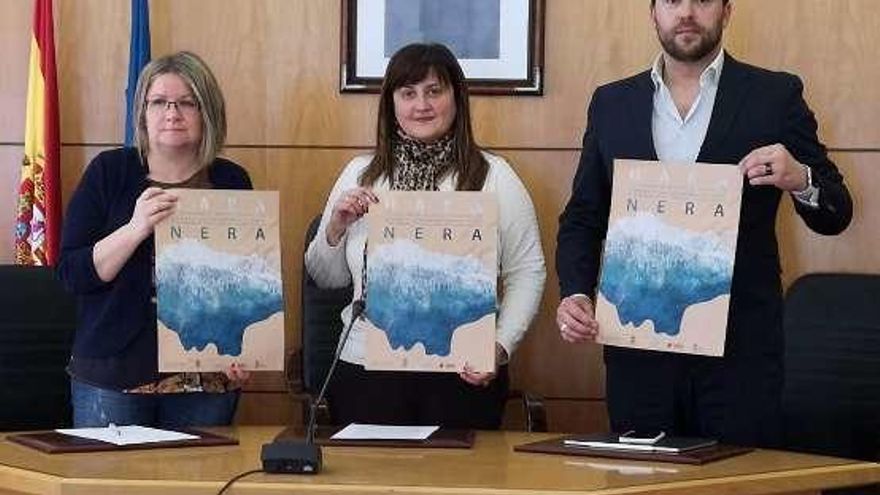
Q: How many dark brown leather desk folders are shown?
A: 3